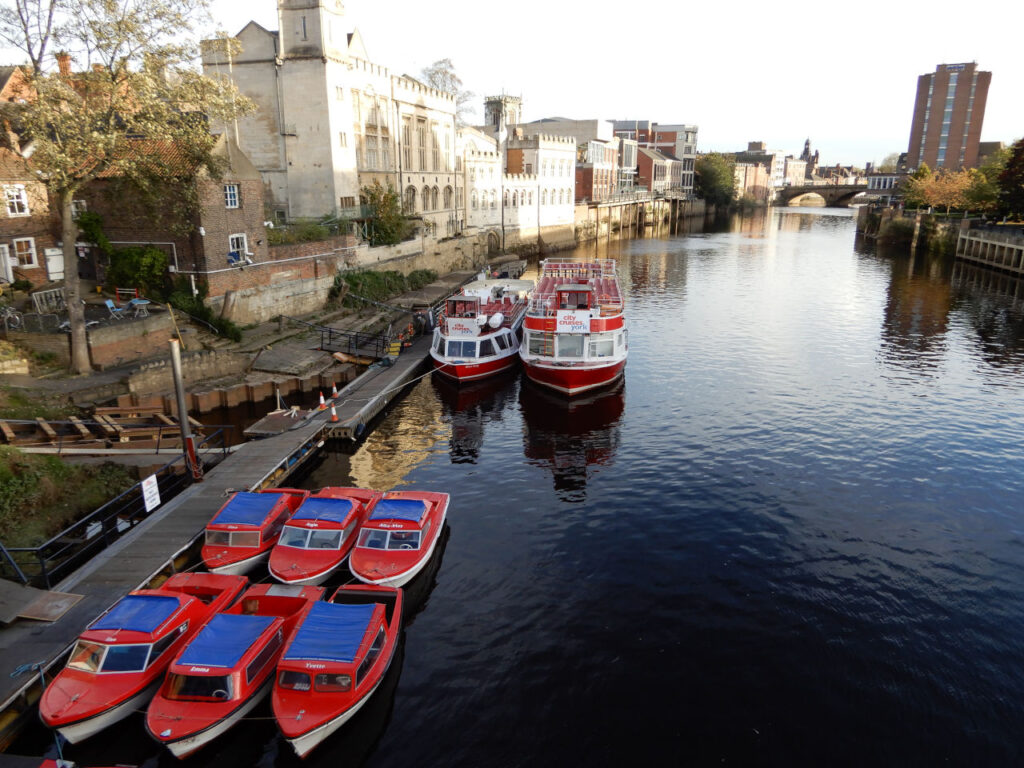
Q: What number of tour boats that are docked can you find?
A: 2